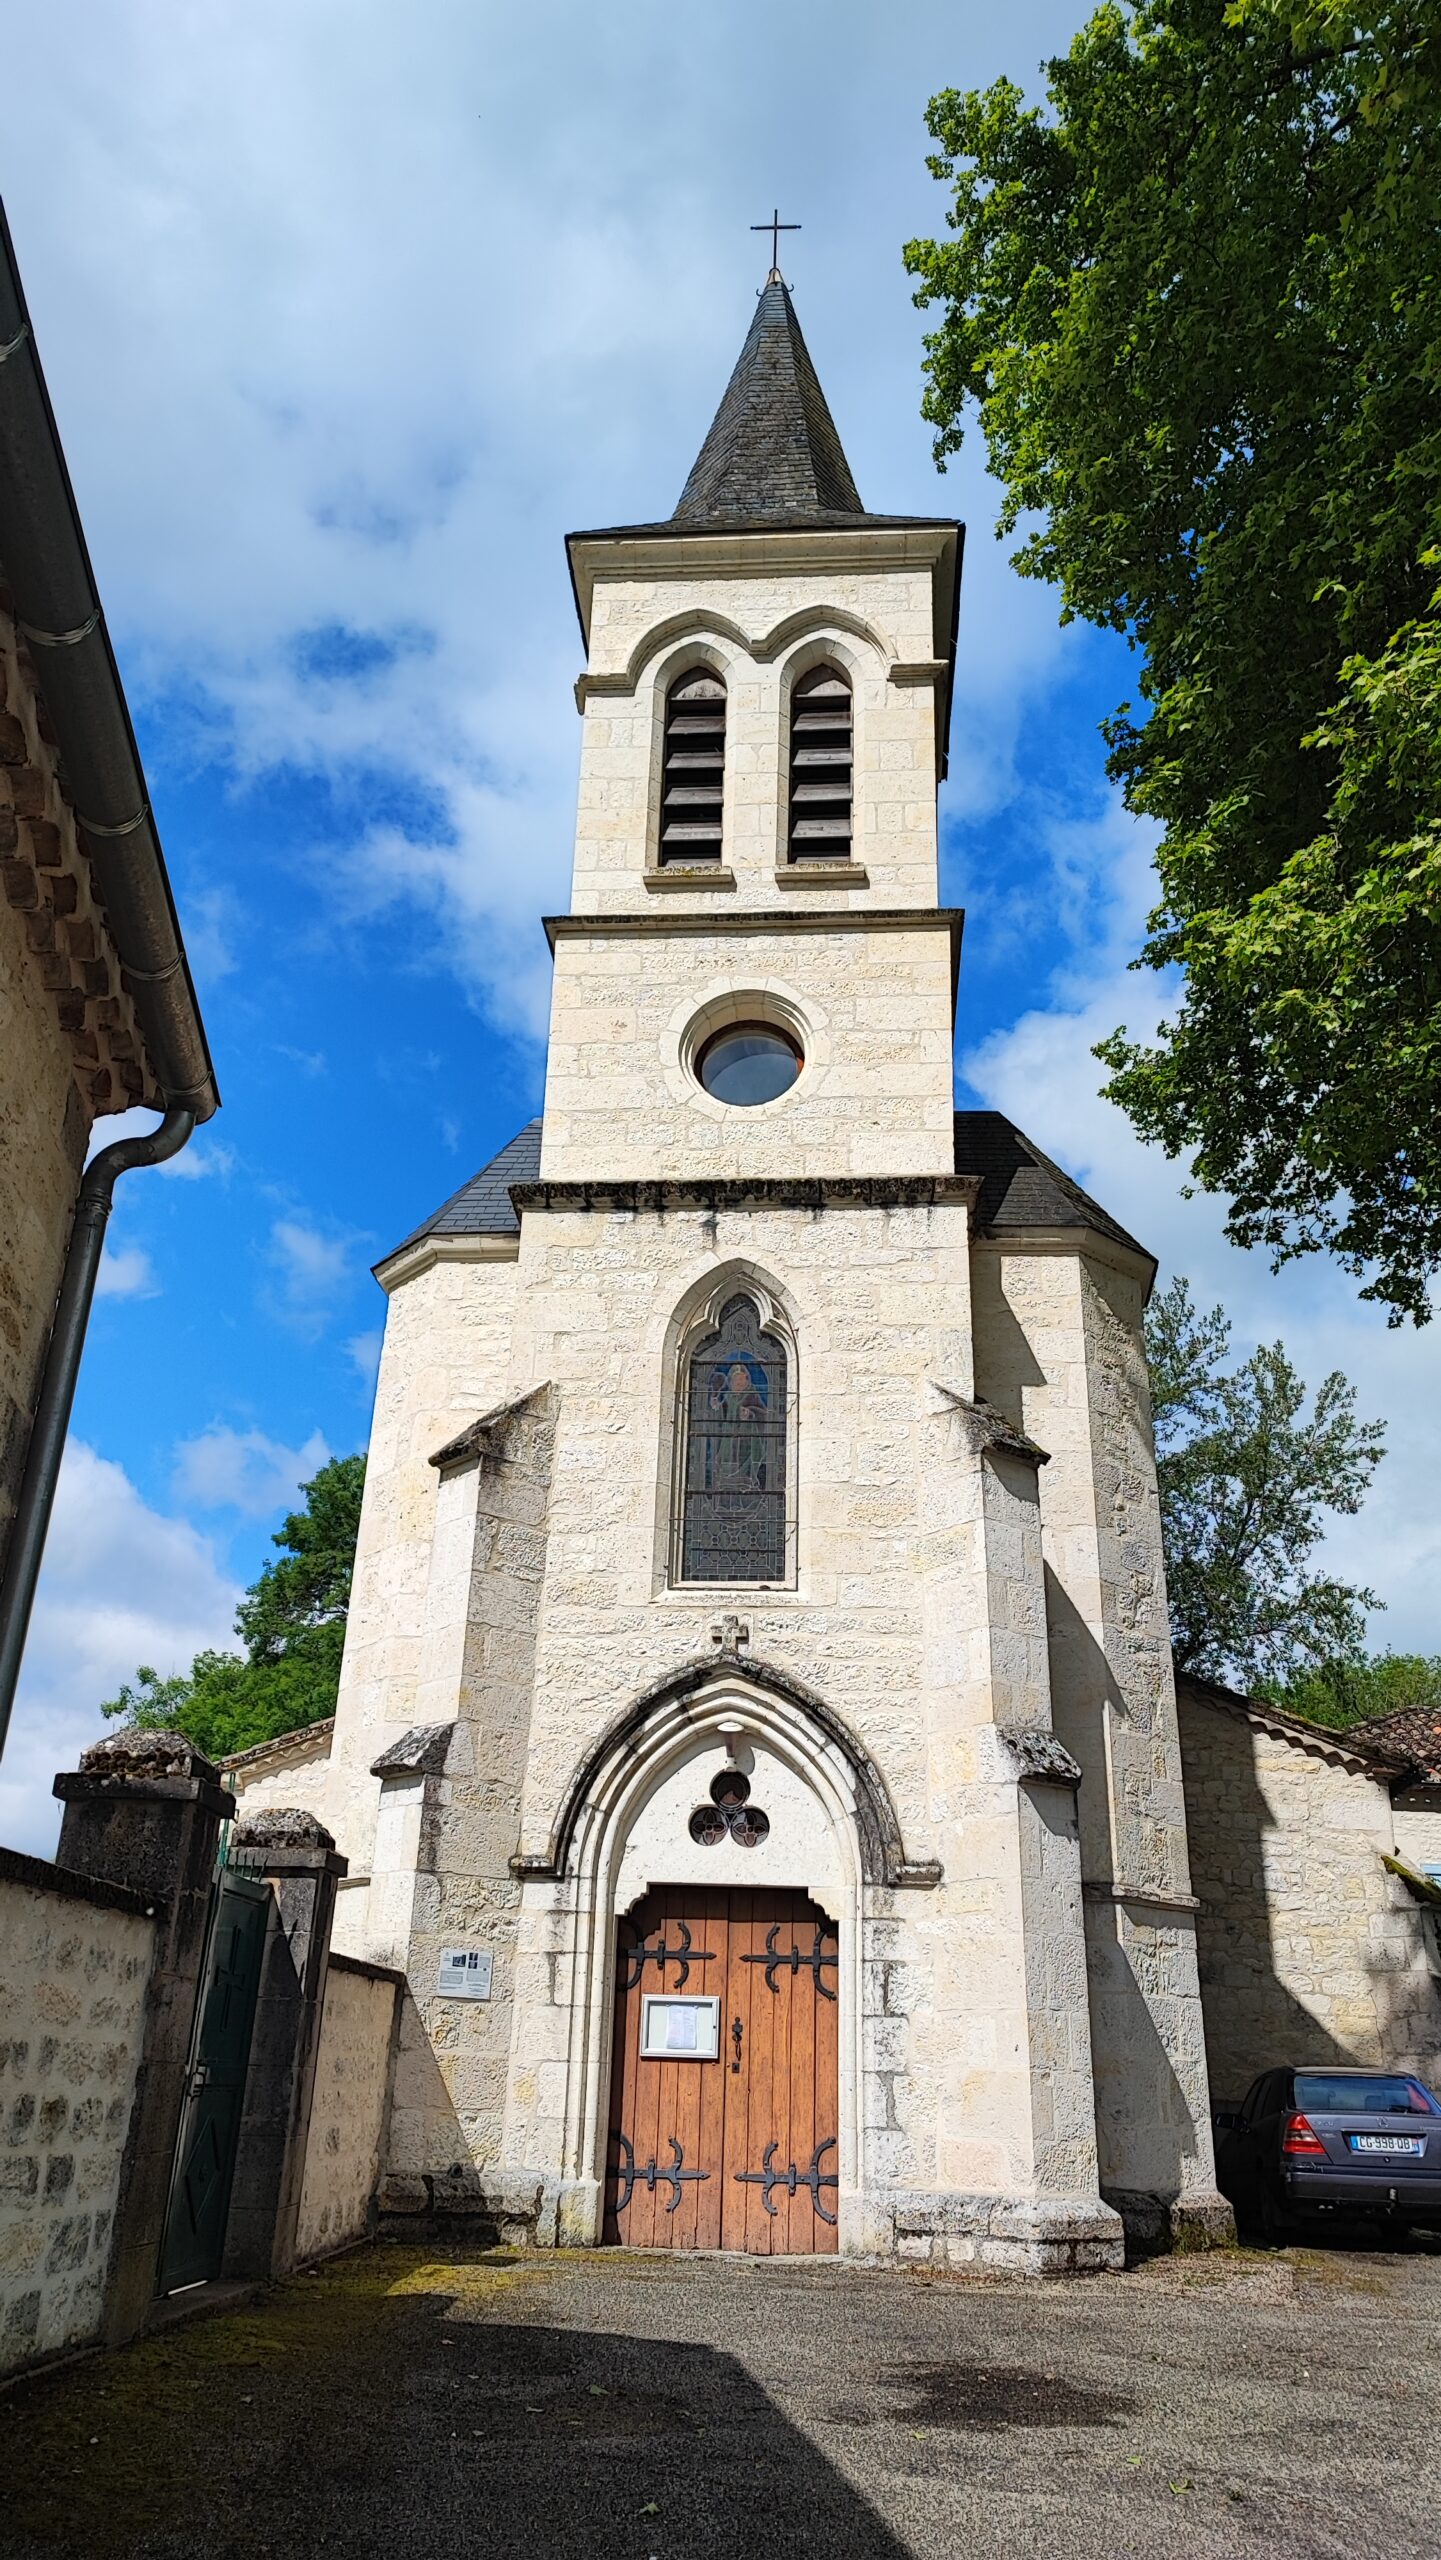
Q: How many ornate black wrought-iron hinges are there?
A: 4